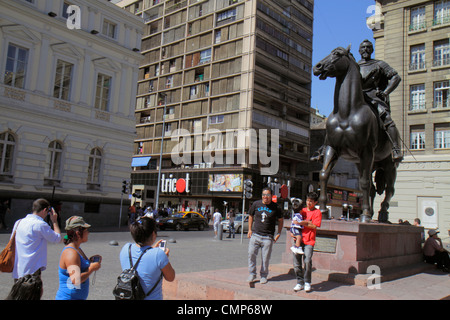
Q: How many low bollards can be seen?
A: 2